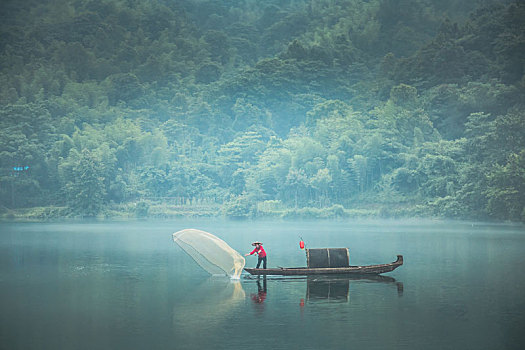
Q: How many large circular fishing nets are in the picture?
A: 1